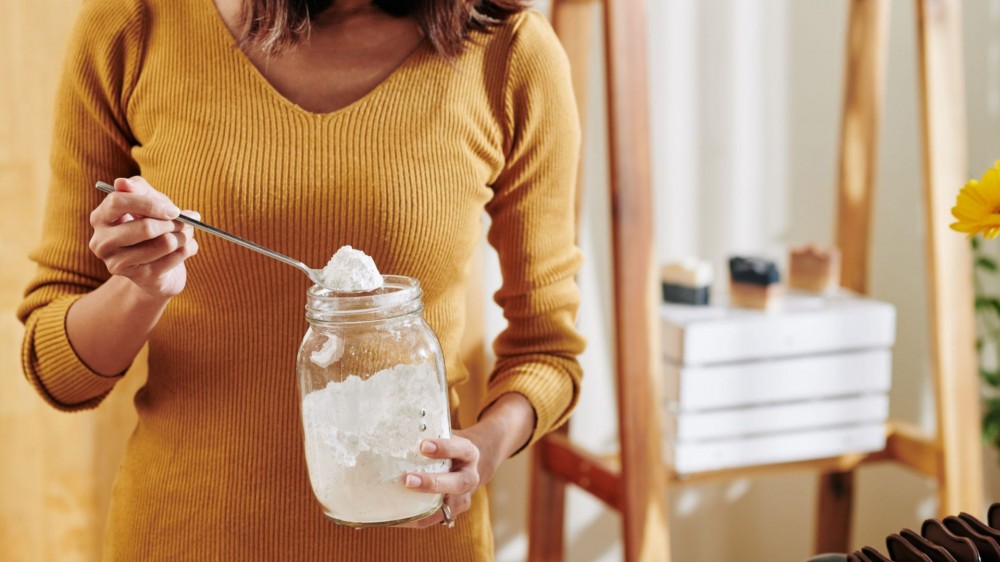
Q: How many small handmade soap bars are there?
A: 3